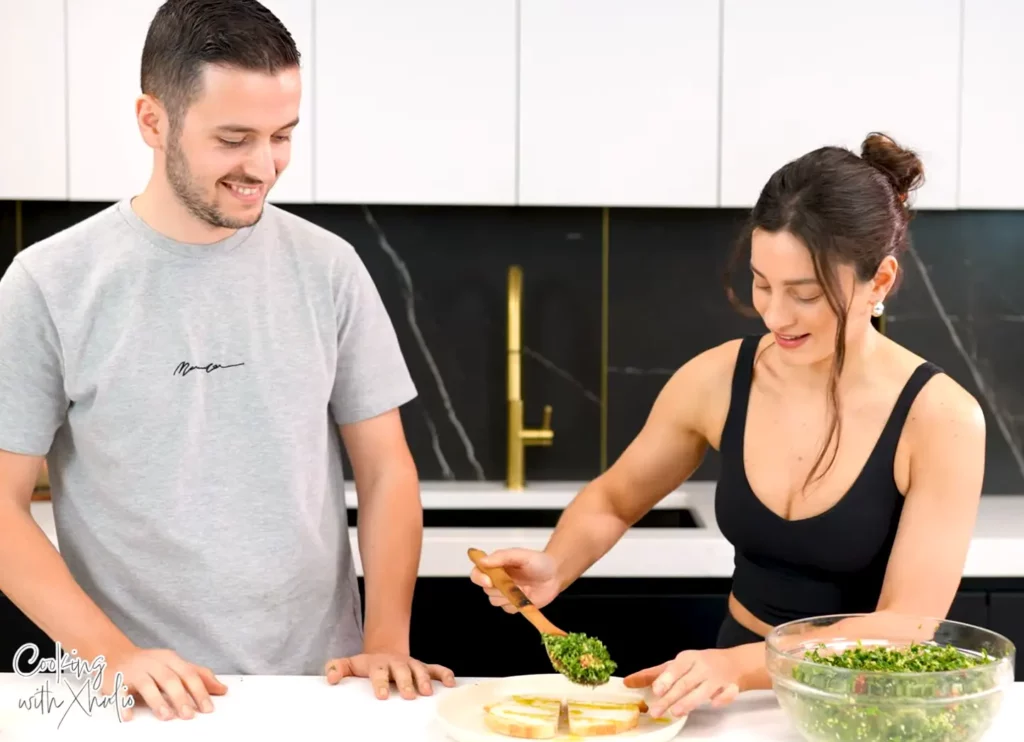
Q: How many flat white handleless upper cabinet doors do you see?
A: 6